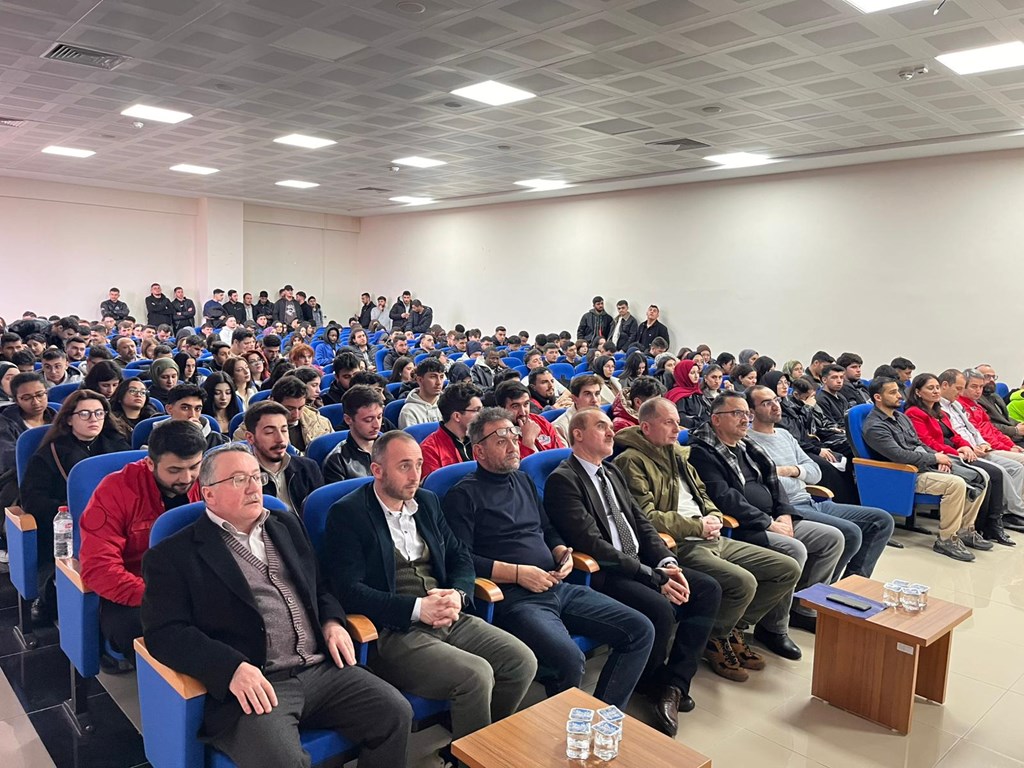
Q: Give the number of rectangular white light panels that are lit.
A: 12